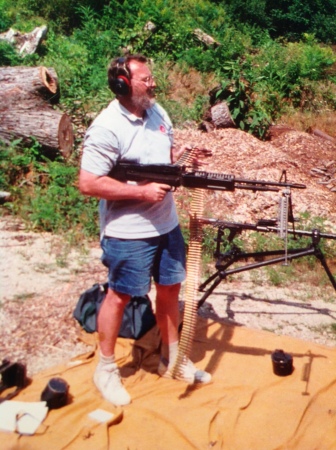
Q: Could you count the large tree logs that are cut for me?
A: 2